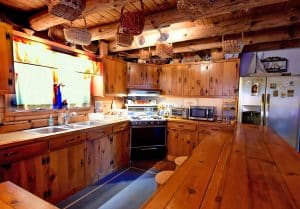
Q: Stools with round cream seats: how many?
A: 2